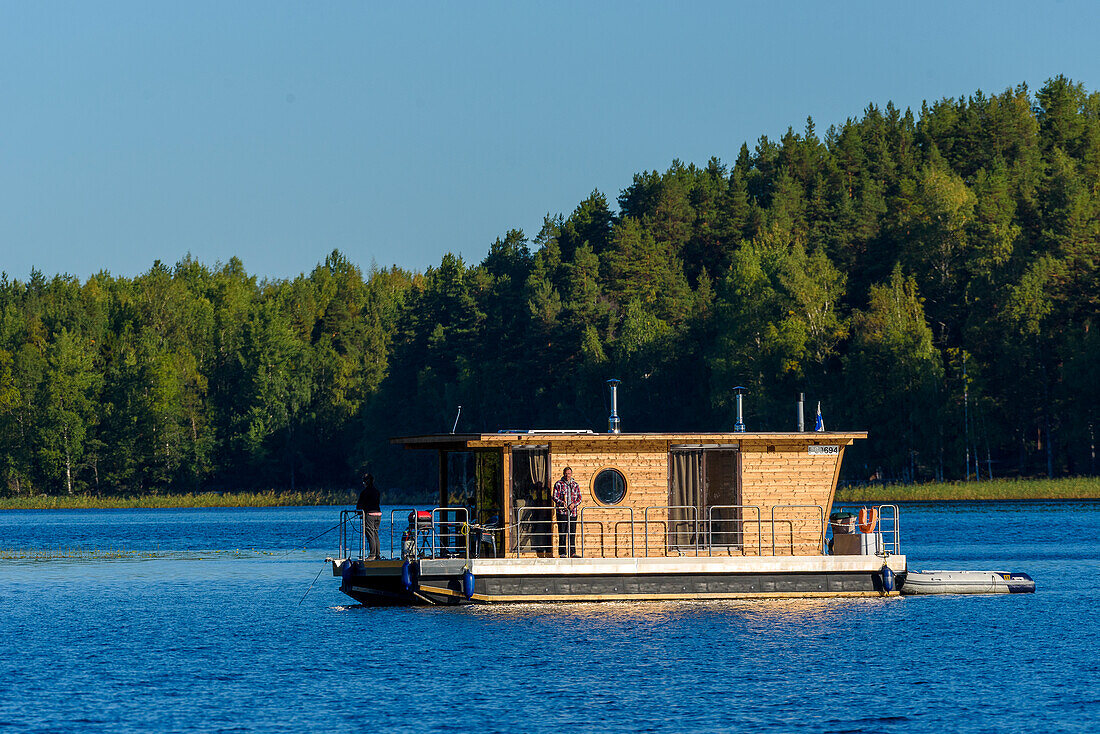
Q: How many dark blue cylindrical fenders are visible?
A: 4